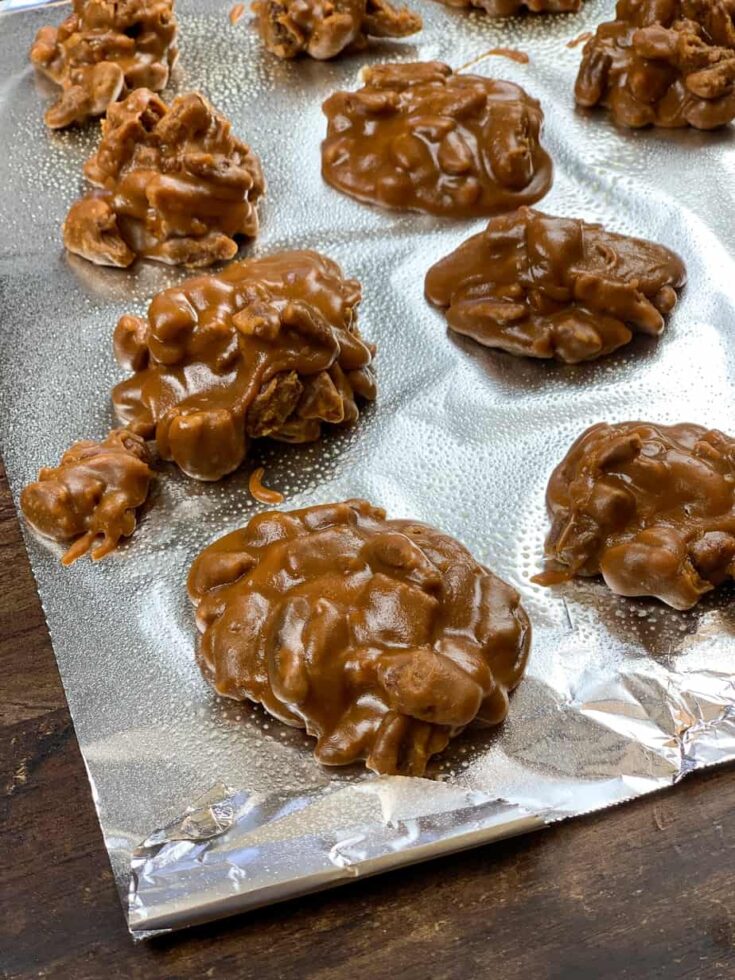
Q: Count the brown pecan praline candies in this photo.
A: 11